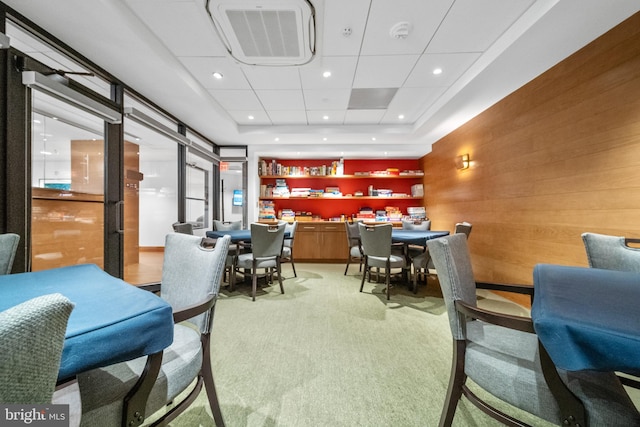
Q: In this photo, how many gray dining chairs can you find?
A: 13